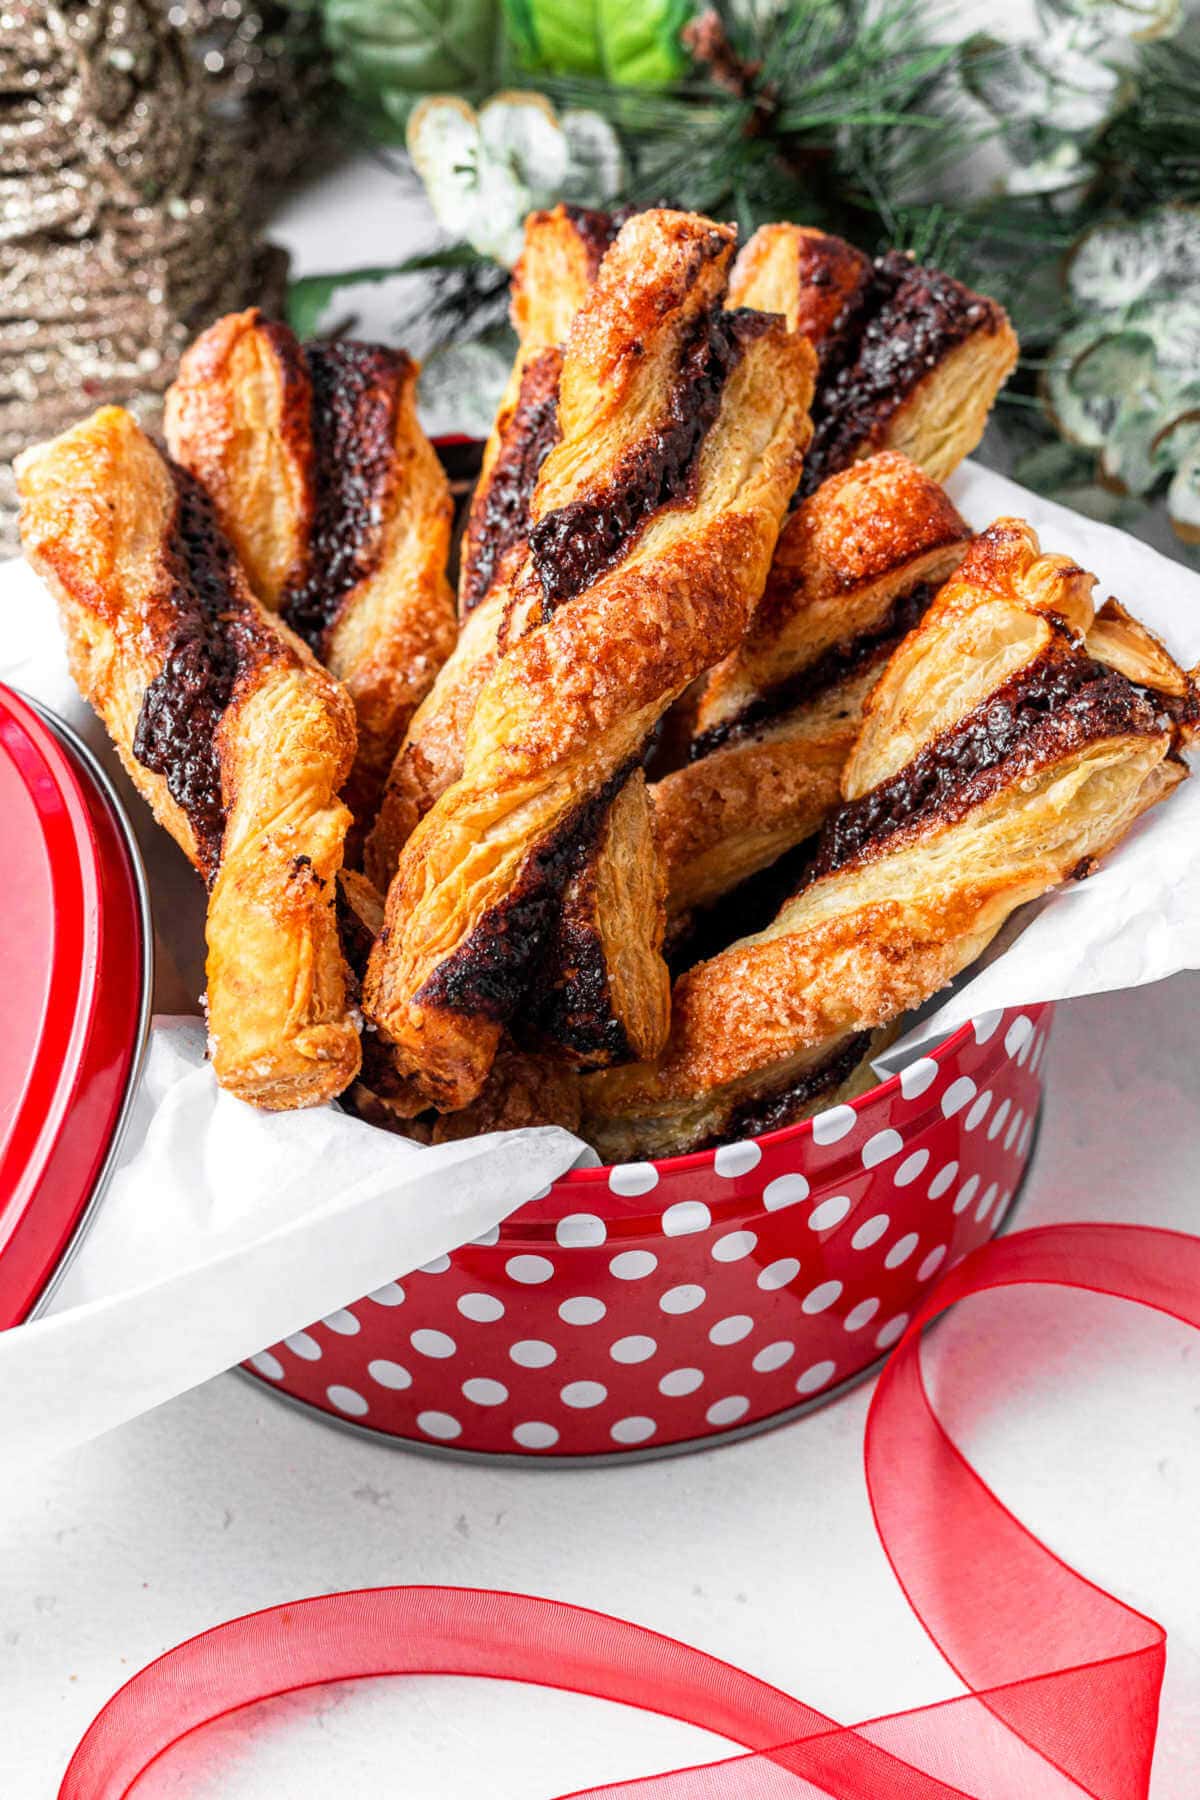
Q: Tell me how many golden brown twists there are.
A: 7